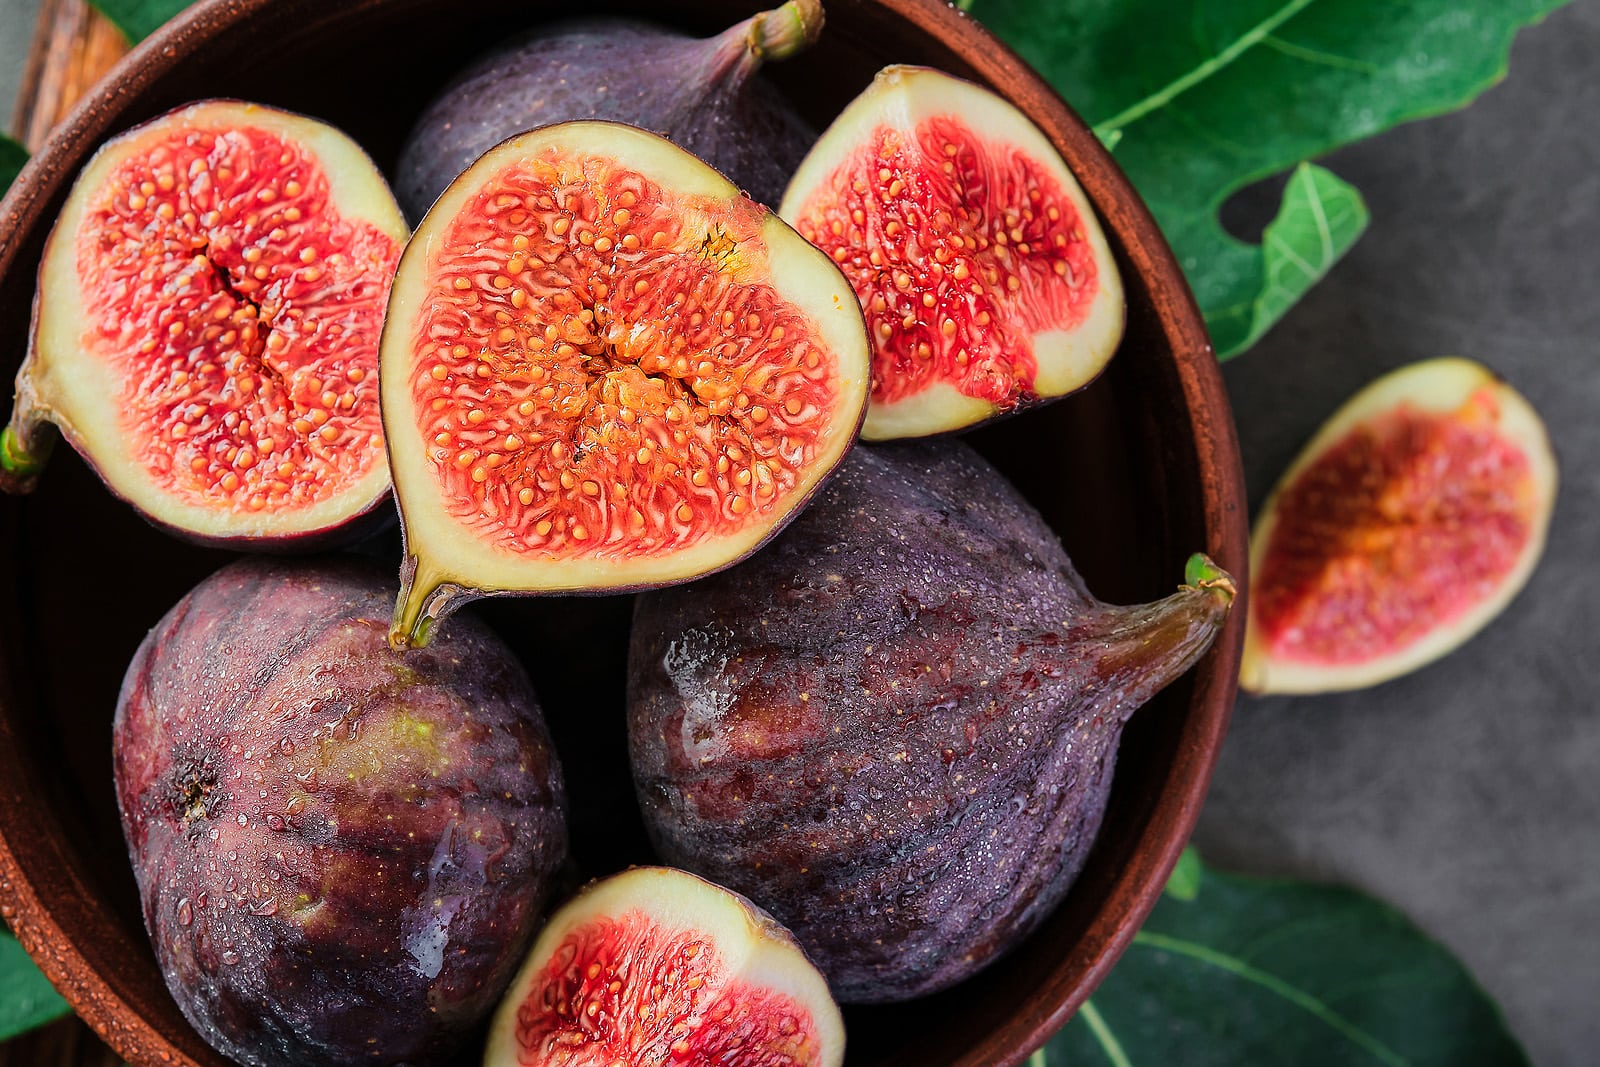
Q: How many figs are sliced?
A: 5